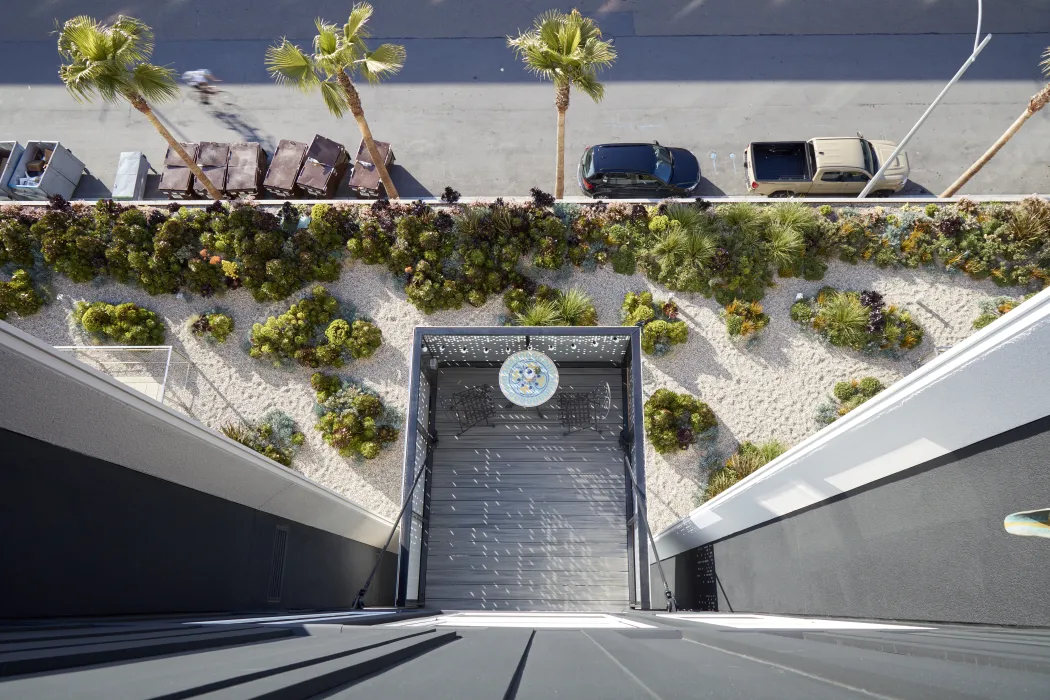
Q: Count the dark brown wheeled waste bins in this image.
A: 6